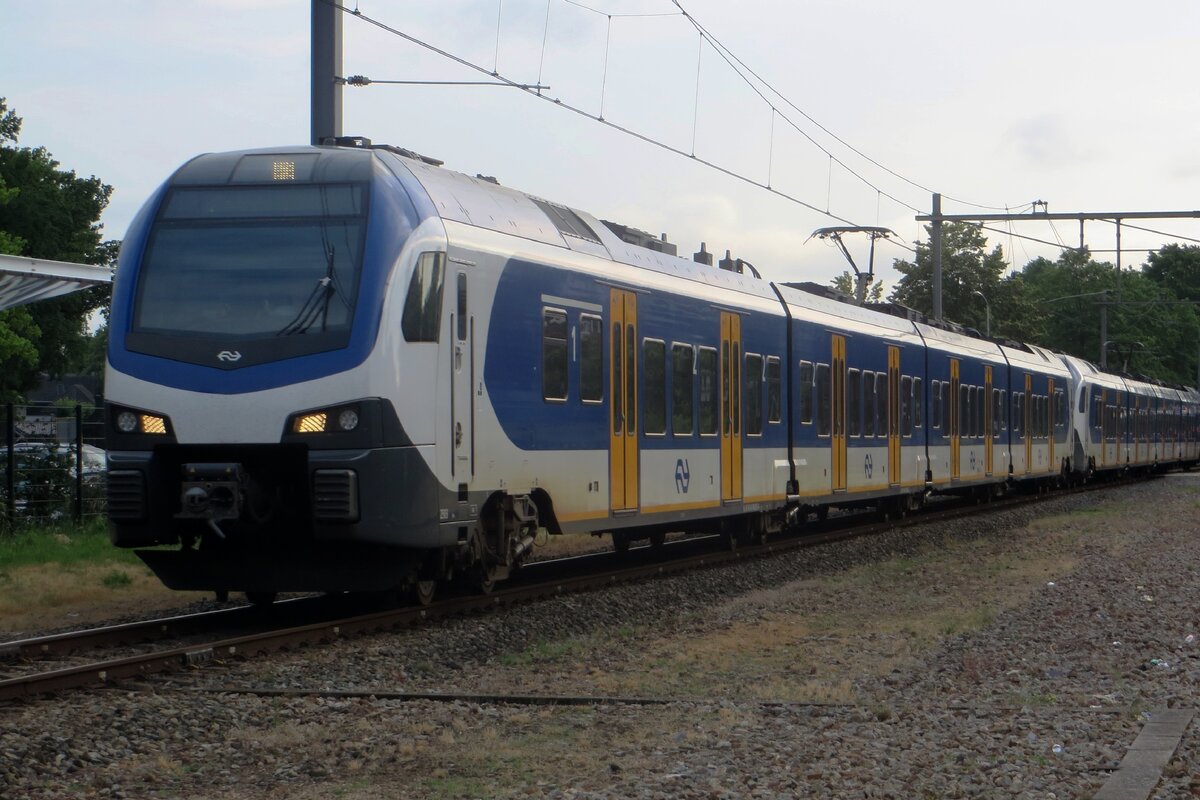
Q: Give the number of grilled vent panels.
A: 2